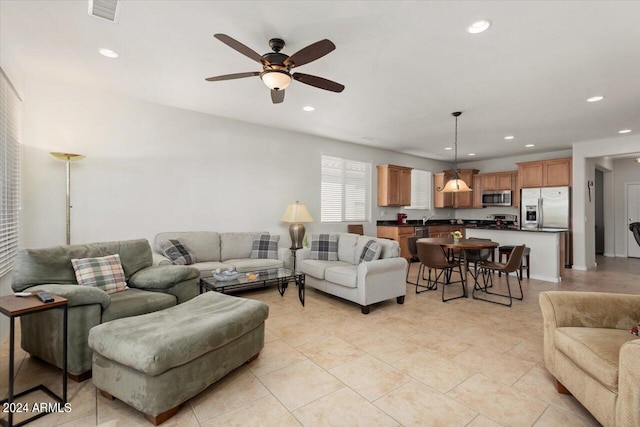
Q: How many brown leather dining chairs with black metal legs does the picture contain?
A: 4